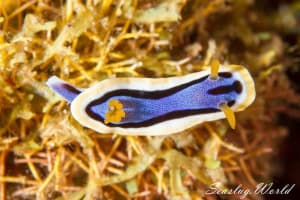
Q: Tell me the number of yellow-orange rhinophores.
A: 2